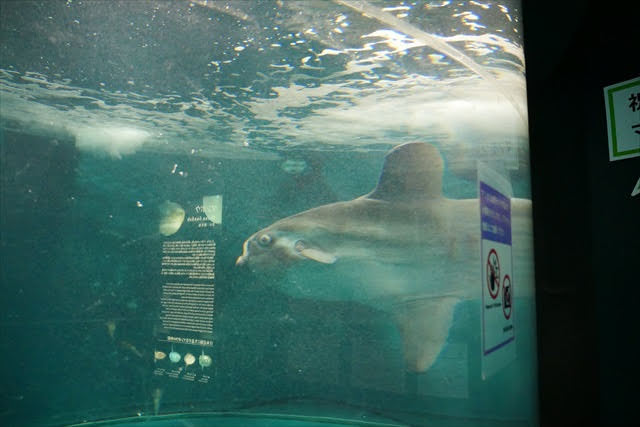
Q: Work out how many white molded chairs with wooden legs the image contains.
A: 0